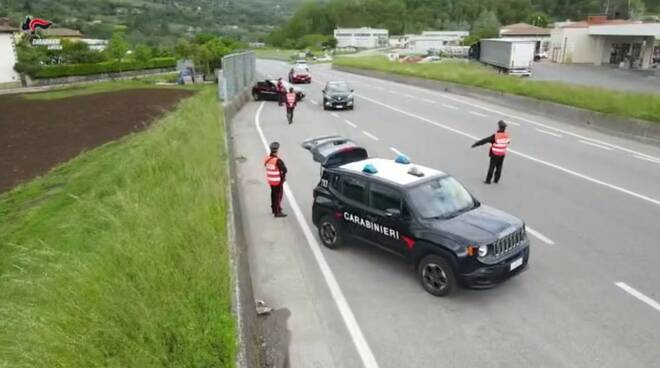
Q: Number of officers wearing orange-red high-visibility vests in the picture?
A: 4